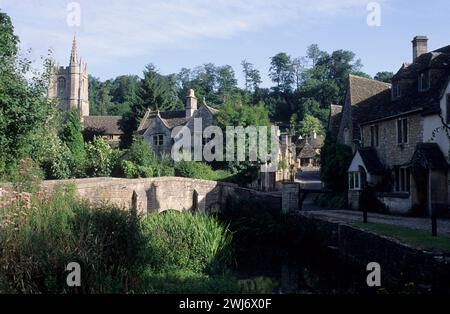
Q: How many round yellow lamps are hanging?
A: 0